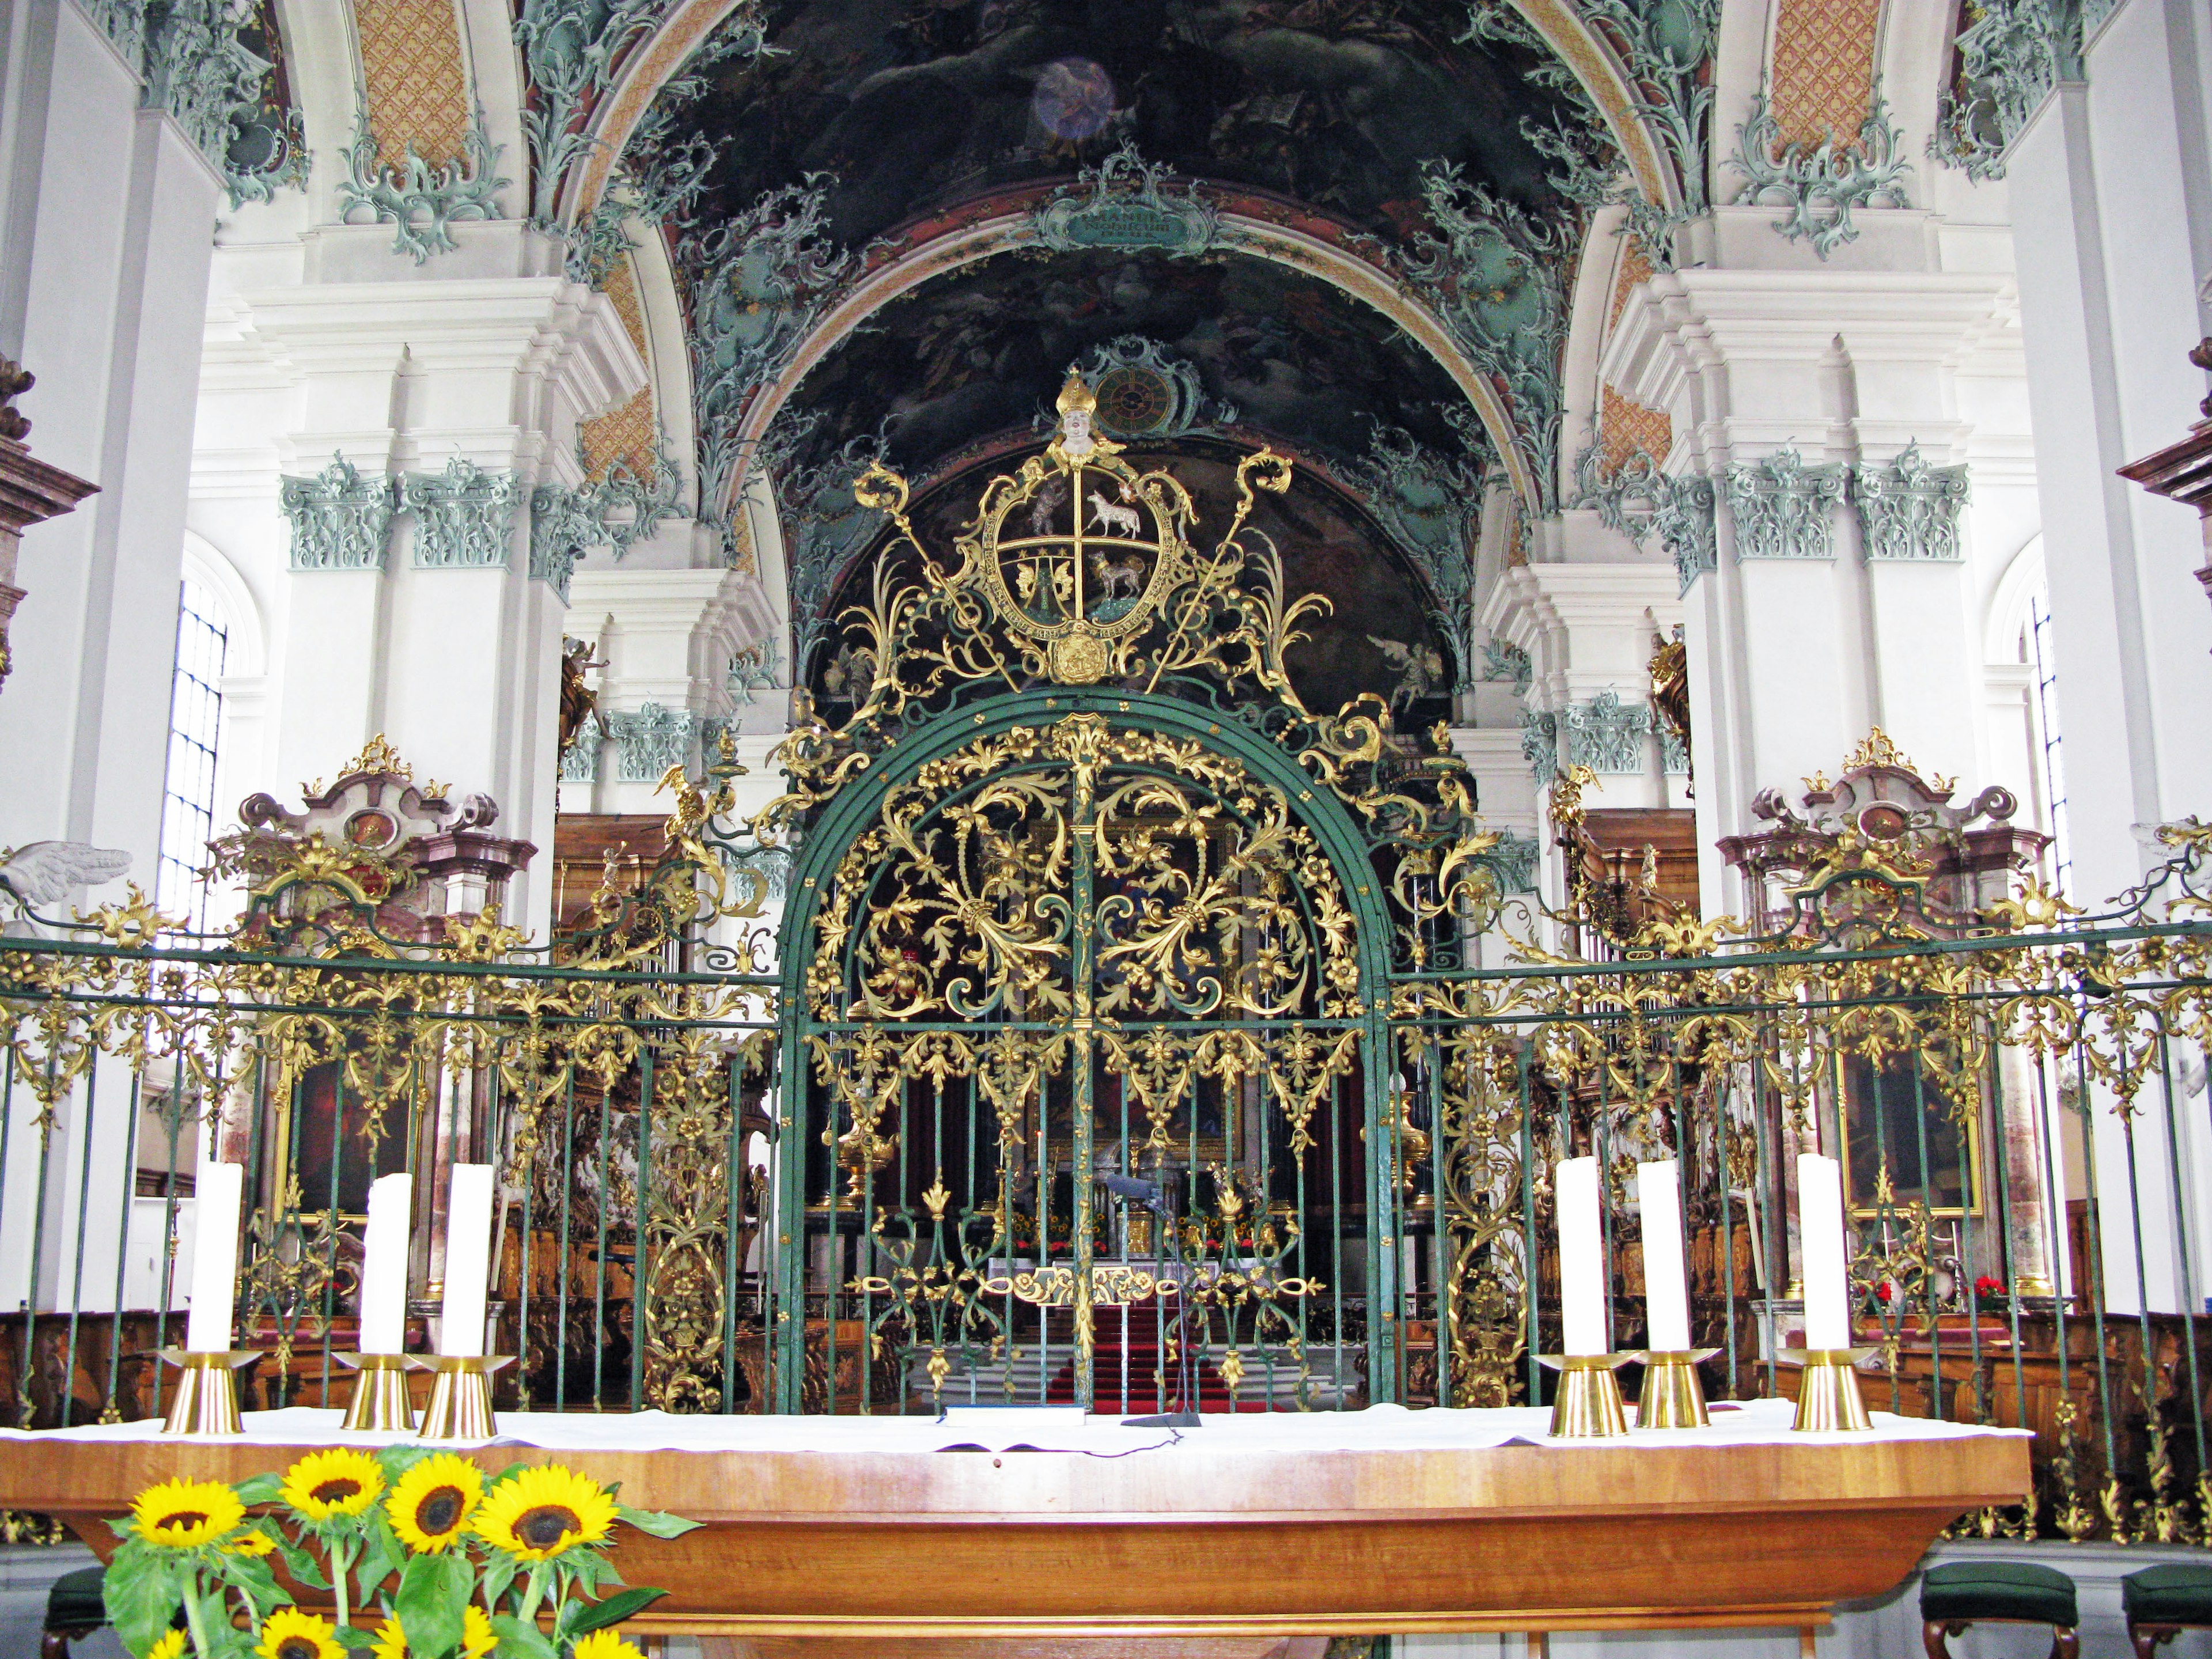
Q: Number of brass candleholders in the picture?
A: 6